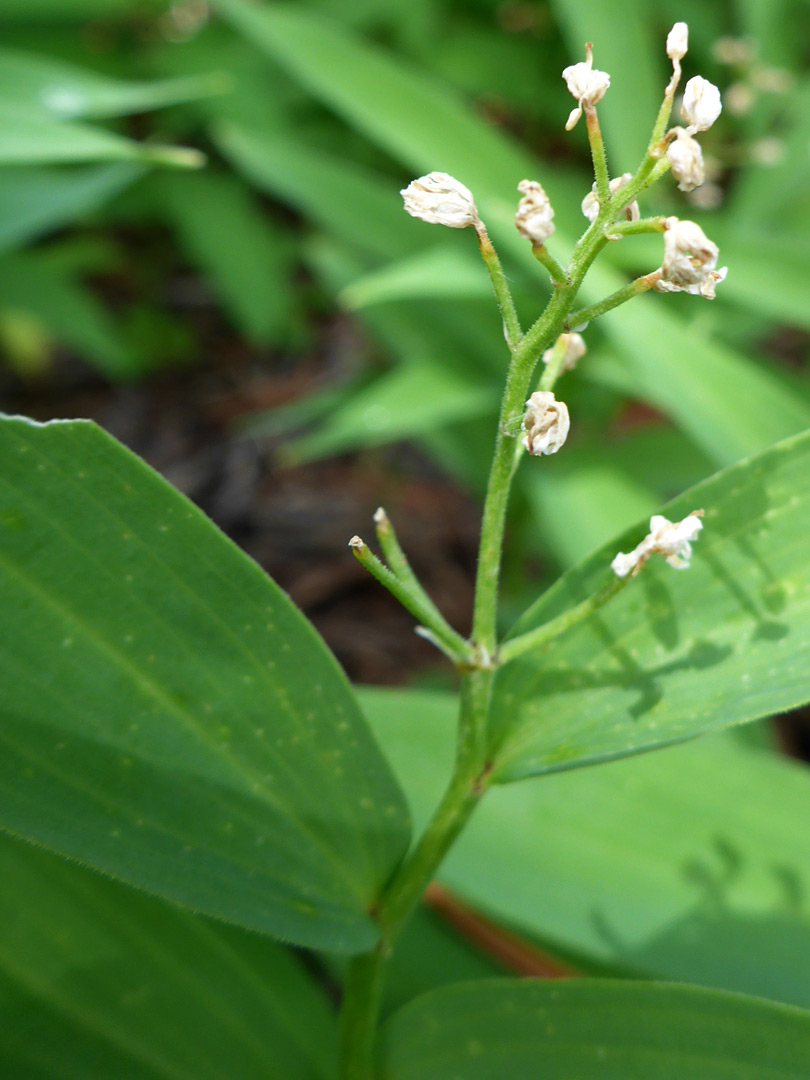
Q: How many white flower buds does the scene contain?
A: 11